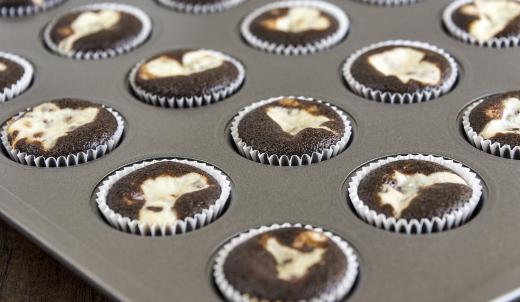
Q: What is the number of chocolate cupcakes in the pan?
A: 15